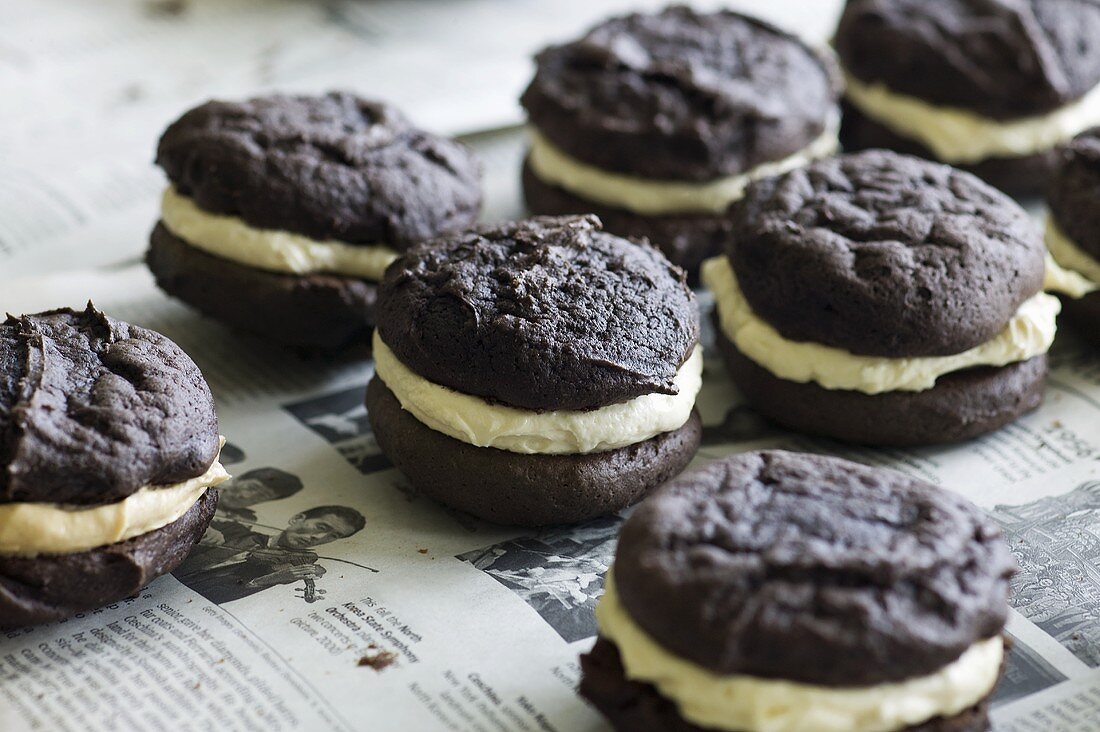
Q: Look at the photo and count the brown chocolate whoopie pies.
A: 8